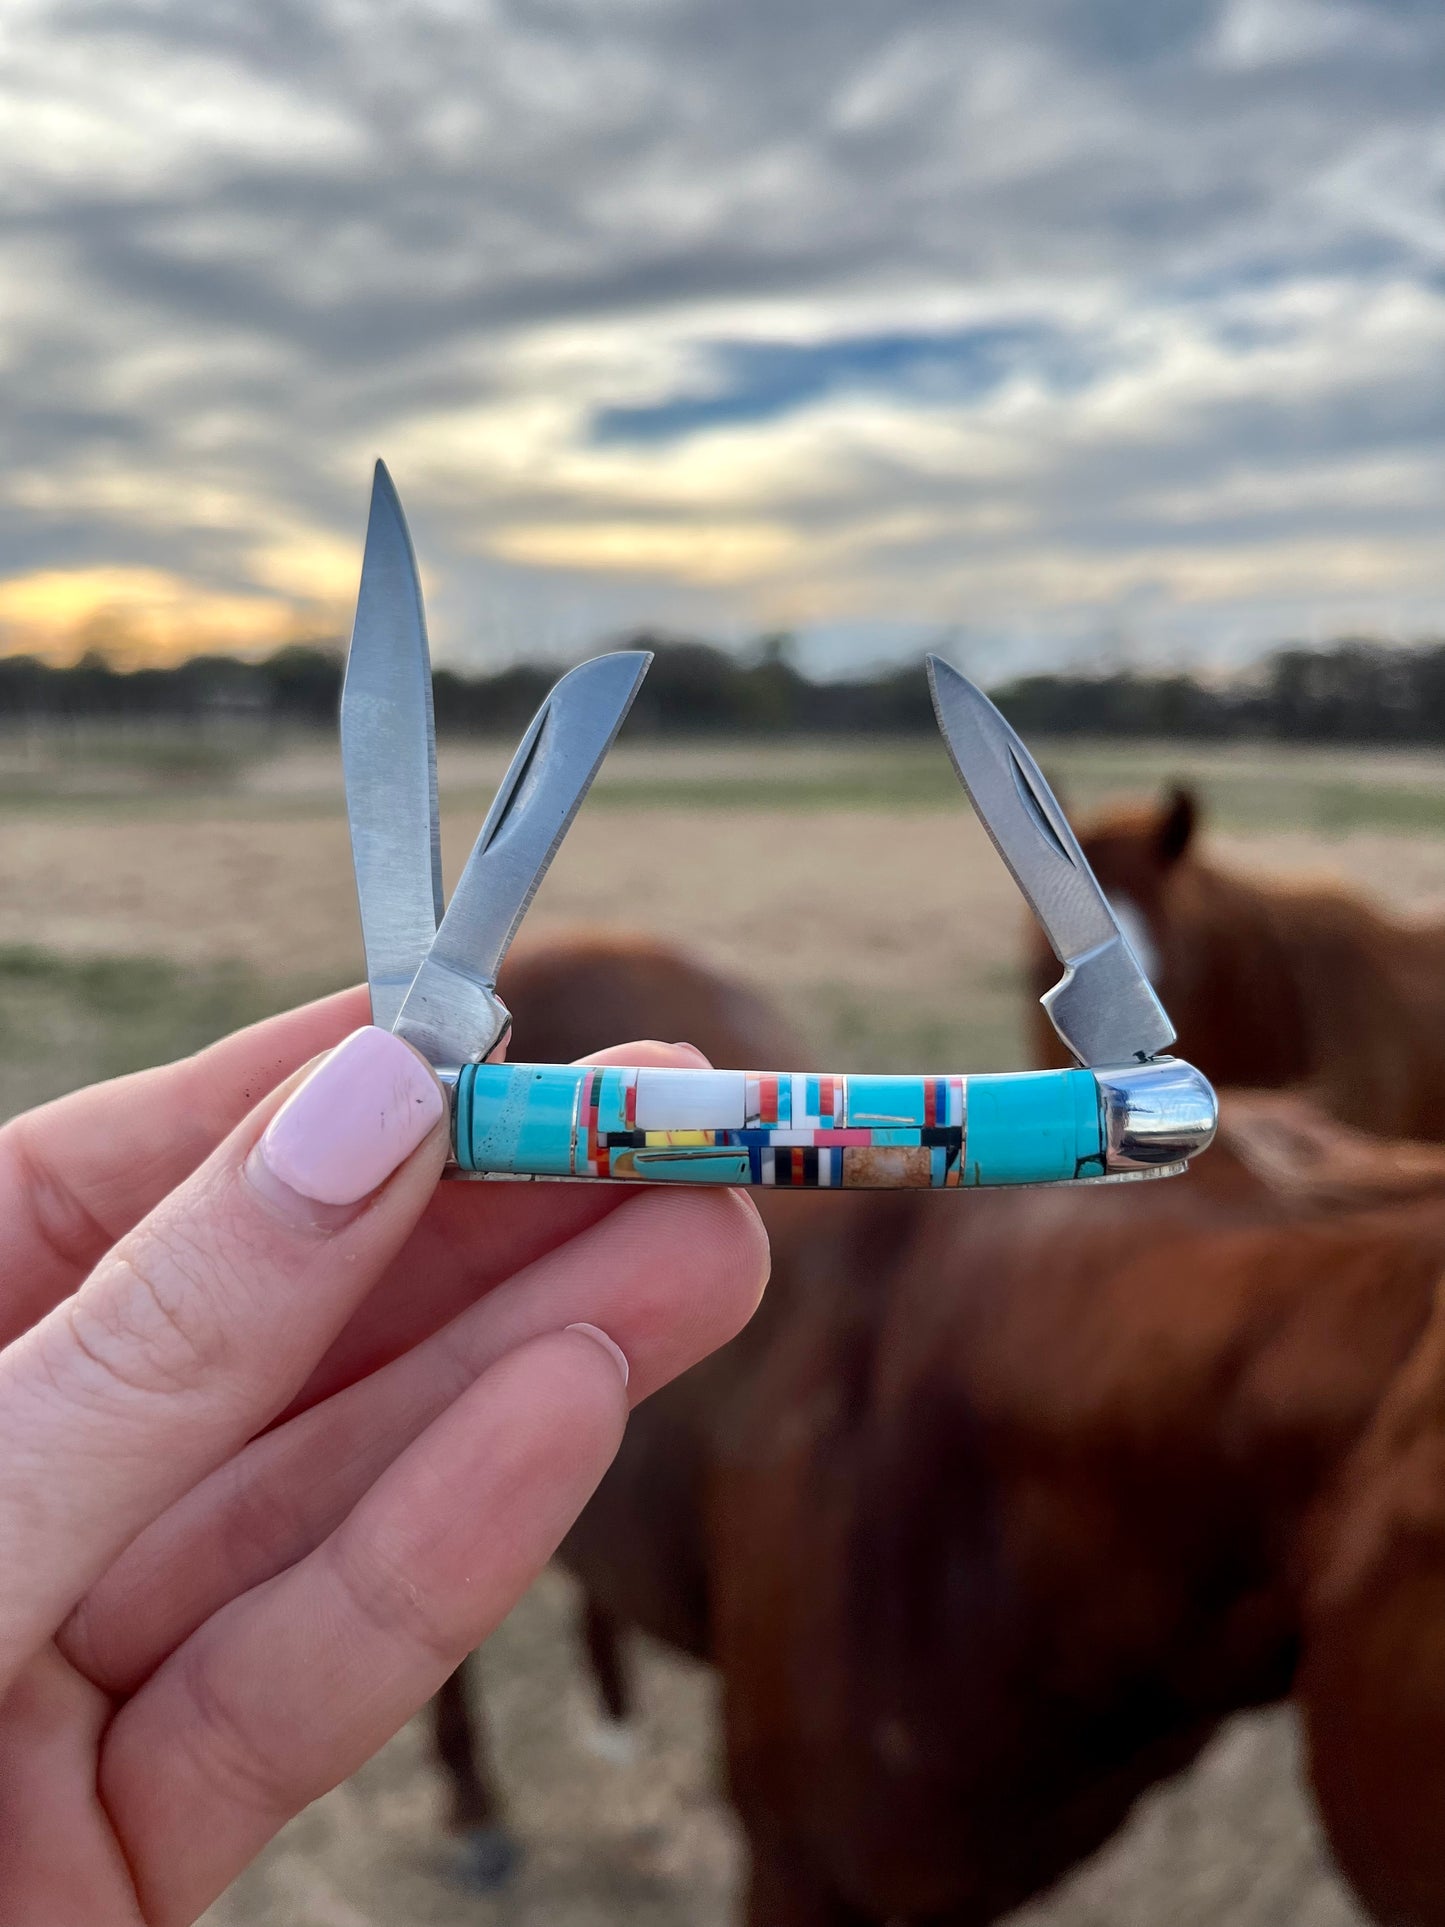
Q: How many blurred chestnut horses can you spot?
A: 3